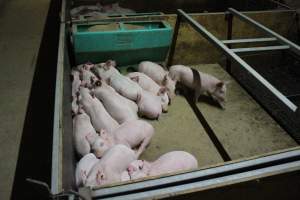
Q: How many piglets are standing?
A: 1